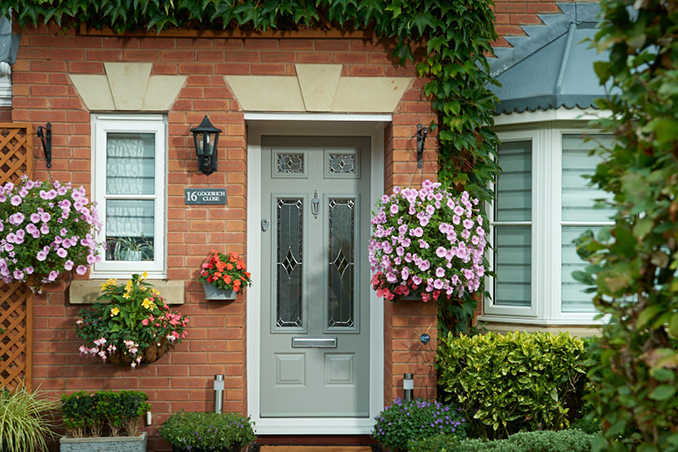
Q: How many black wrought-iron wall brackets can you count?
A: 2